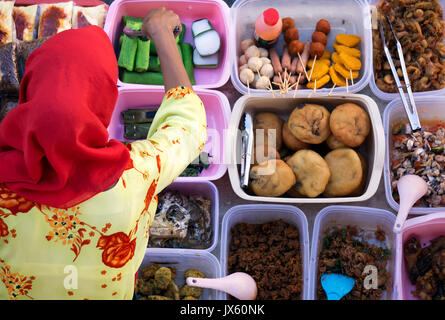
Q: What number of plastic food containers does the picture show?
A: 11